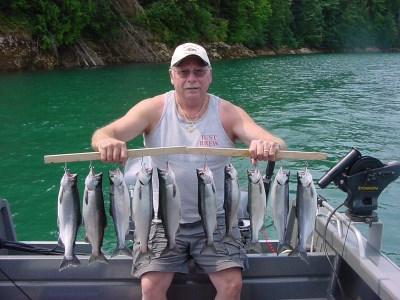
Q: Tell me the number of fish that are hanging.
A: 10